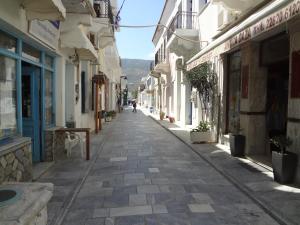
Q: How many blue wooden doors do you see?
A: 1